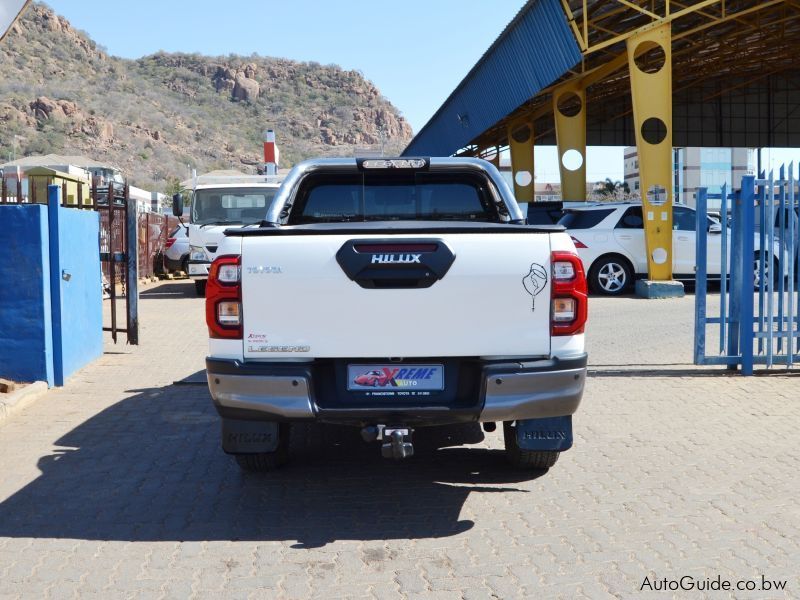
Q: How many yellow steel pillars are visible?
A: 3